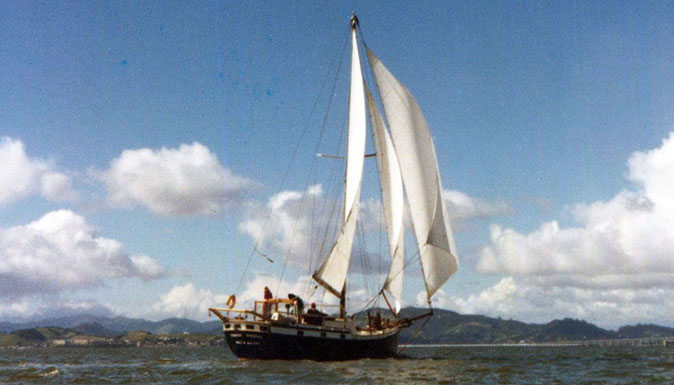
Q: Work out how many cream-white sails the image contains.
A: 3